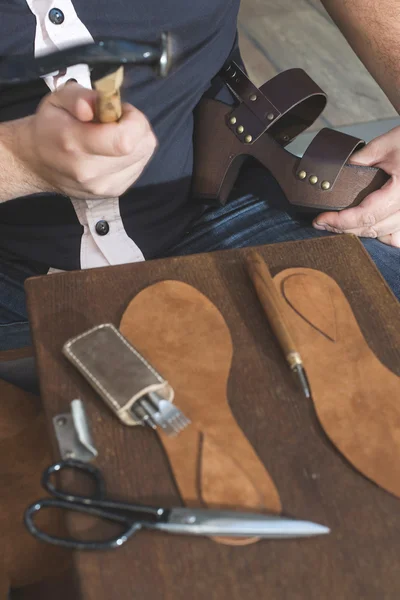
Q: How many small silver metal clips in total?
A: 1